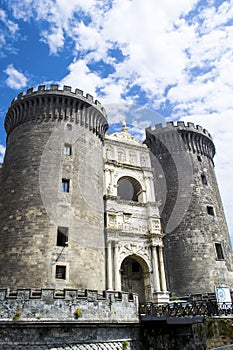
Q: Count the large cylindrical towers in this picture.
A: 2